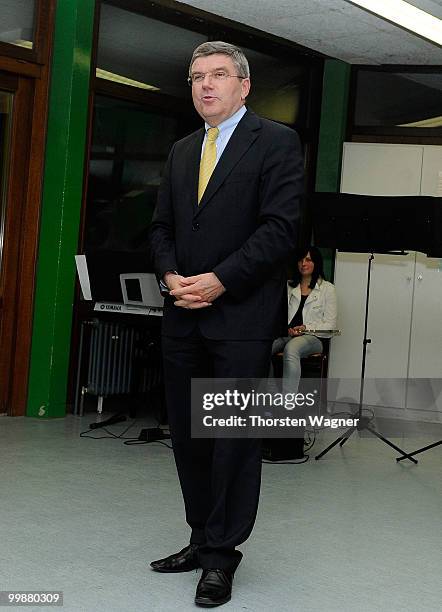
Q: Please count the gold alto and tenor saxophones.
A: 0